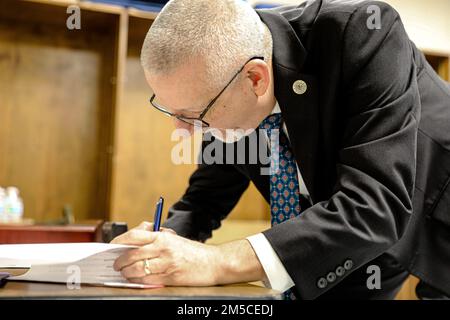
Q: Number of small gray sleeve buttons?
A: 4